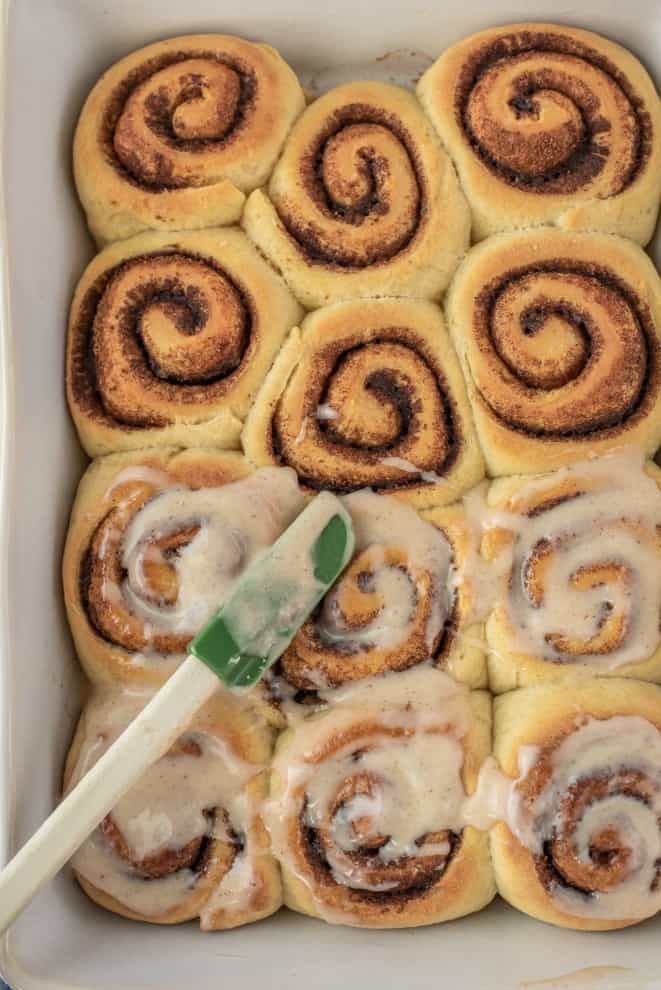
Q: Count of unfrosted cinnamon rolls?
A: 6